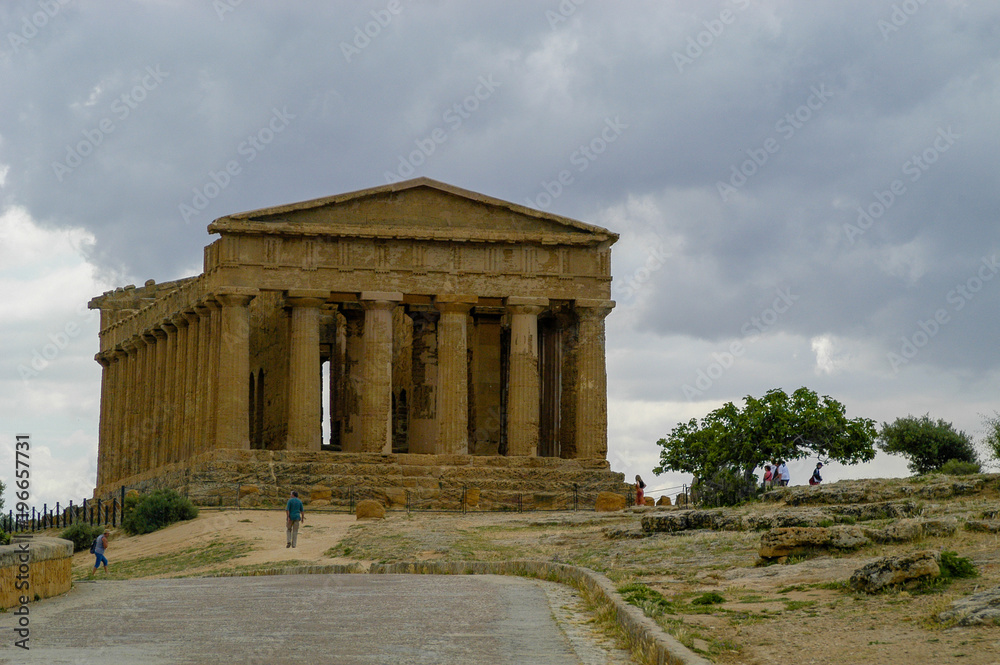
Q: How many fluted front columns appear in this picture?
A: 6